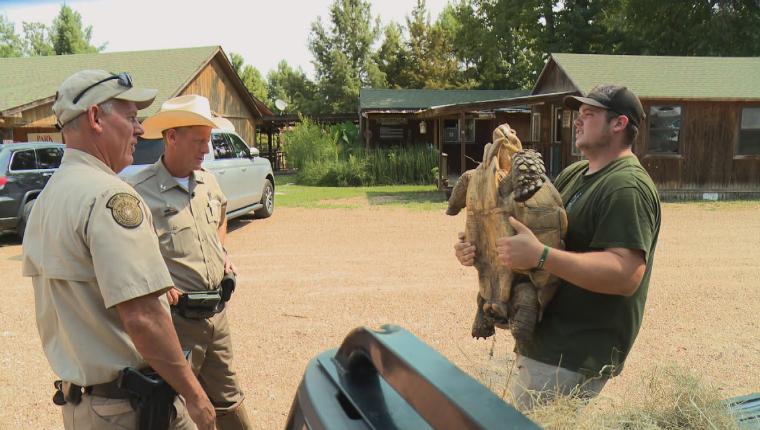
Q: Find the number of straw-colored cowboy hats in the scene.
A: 1